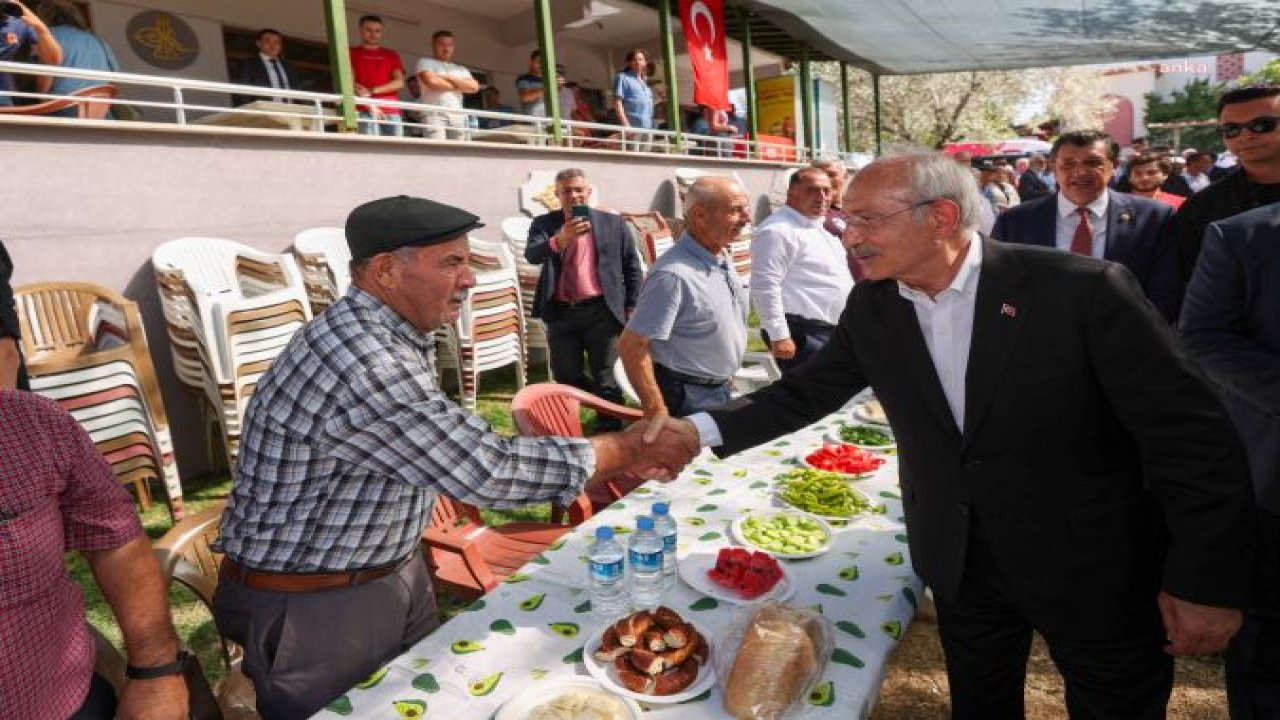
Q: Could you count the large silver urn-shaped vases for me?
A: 0